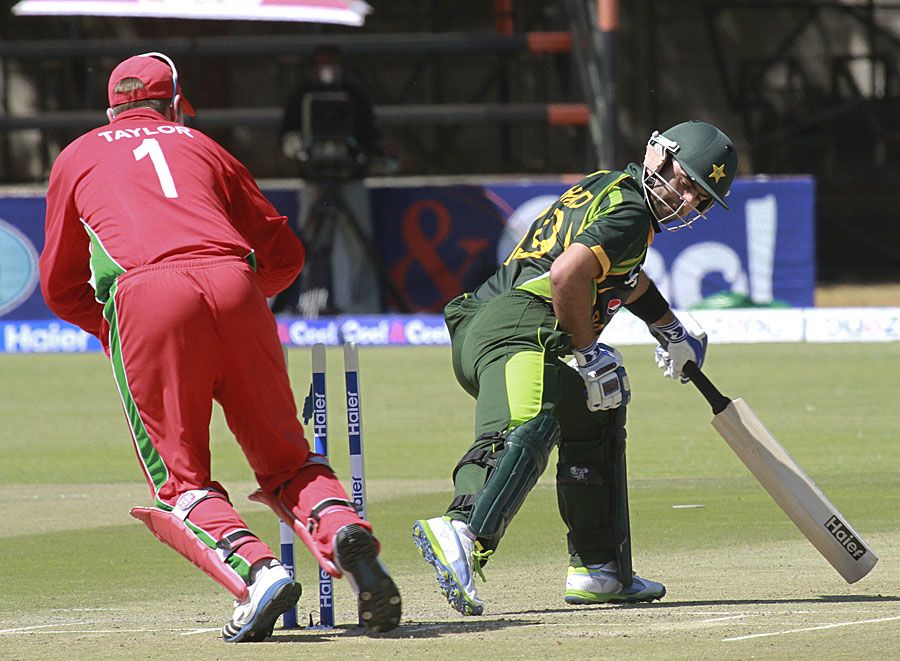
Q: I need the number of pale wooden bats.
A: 1